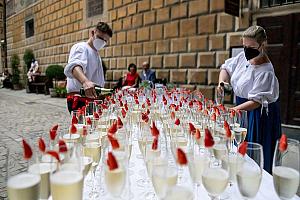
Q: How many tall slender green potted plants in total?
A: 2